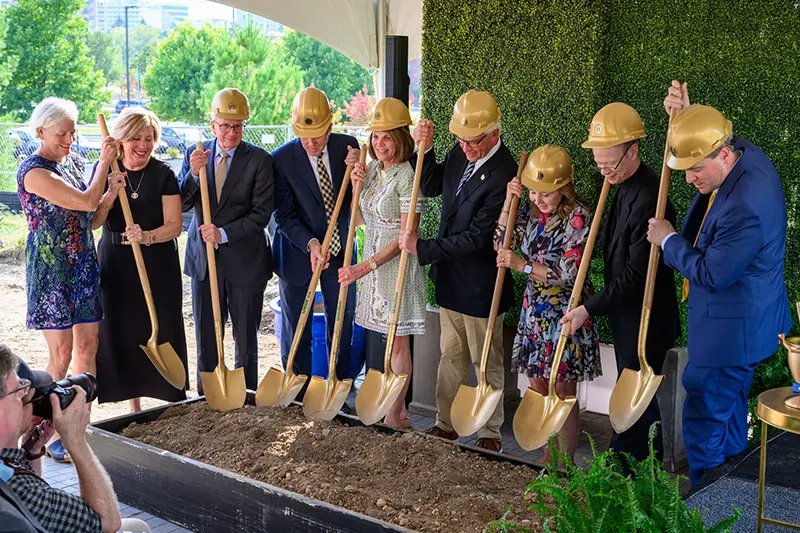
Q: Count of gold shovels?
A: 8